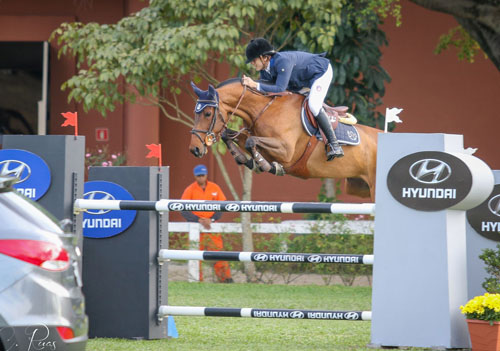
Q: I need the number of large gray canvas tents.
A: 0